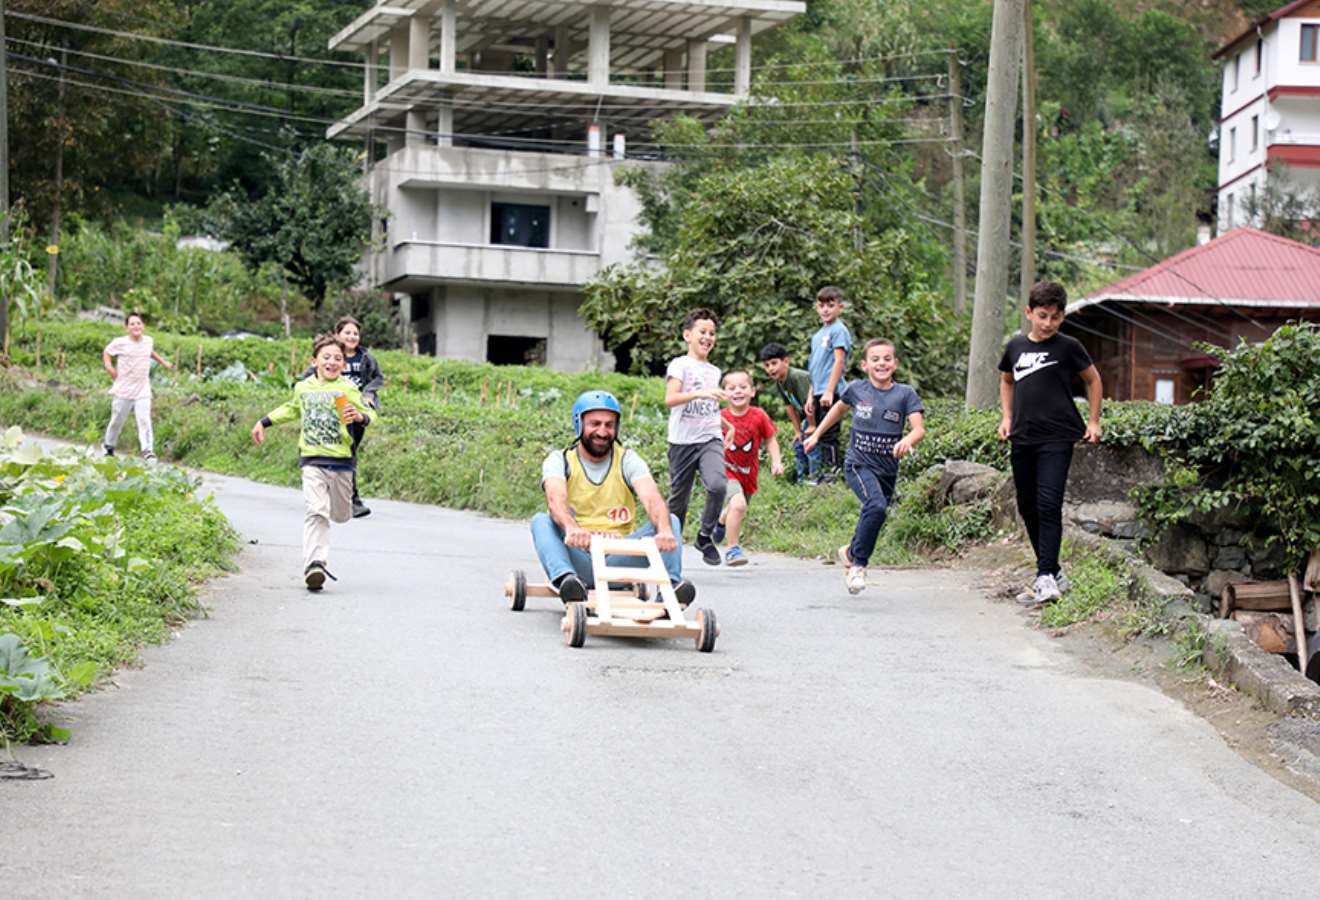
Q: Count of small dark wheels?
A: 4